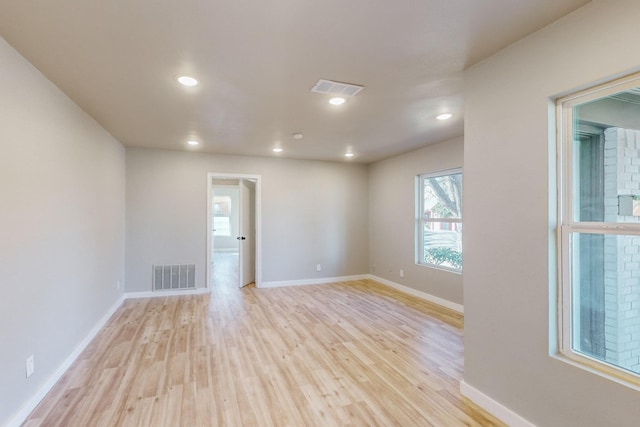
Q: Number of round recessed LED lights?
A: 6